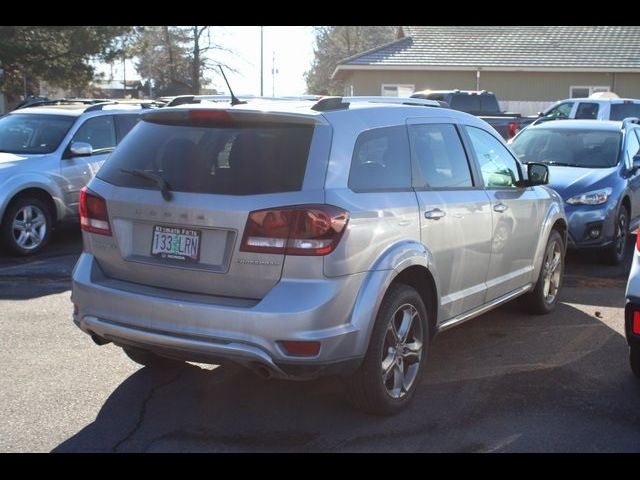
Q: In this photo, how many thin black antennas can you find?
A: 1